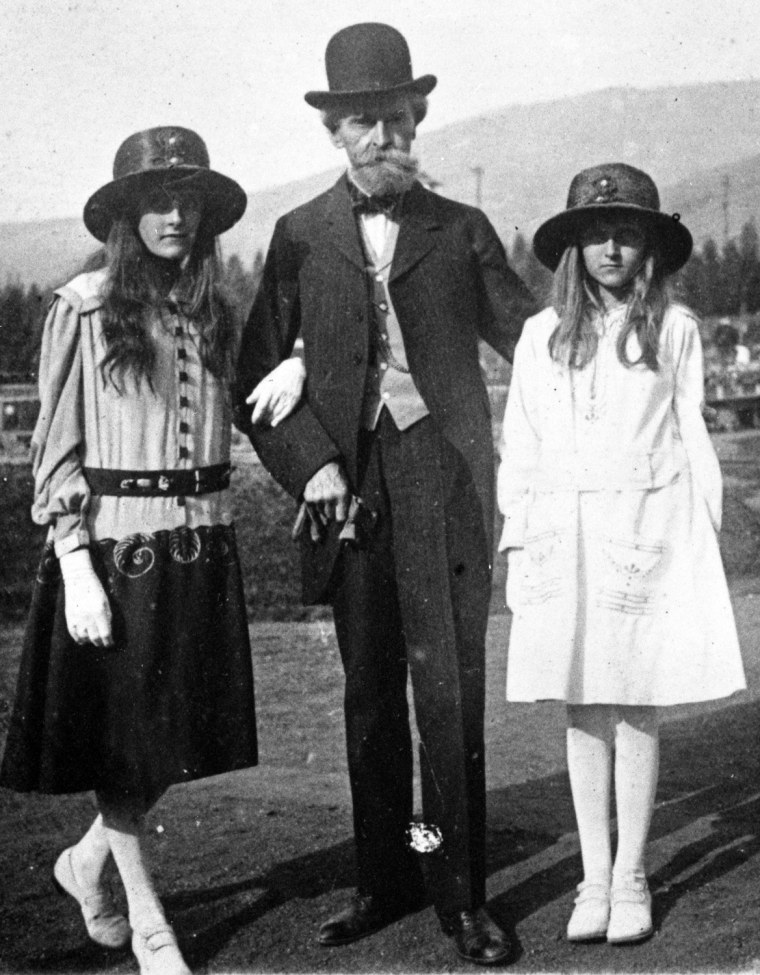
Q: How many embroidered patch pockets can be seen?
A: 2